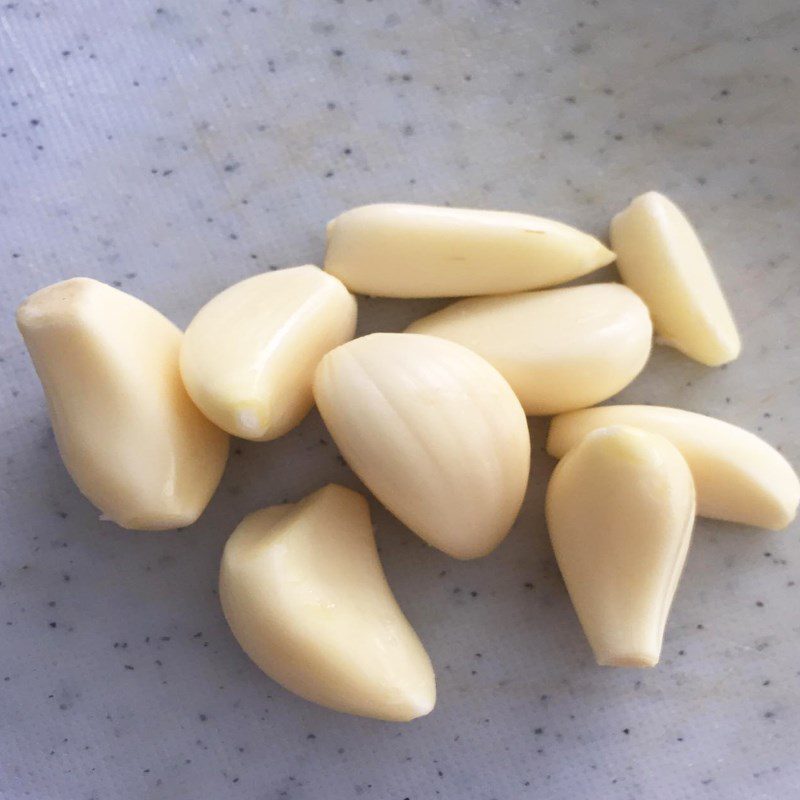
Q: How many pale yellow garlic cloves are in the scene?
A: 9